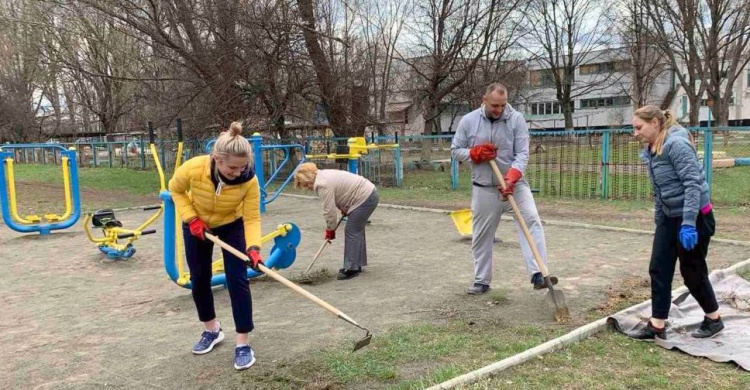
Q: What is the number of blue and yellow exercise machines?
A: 5